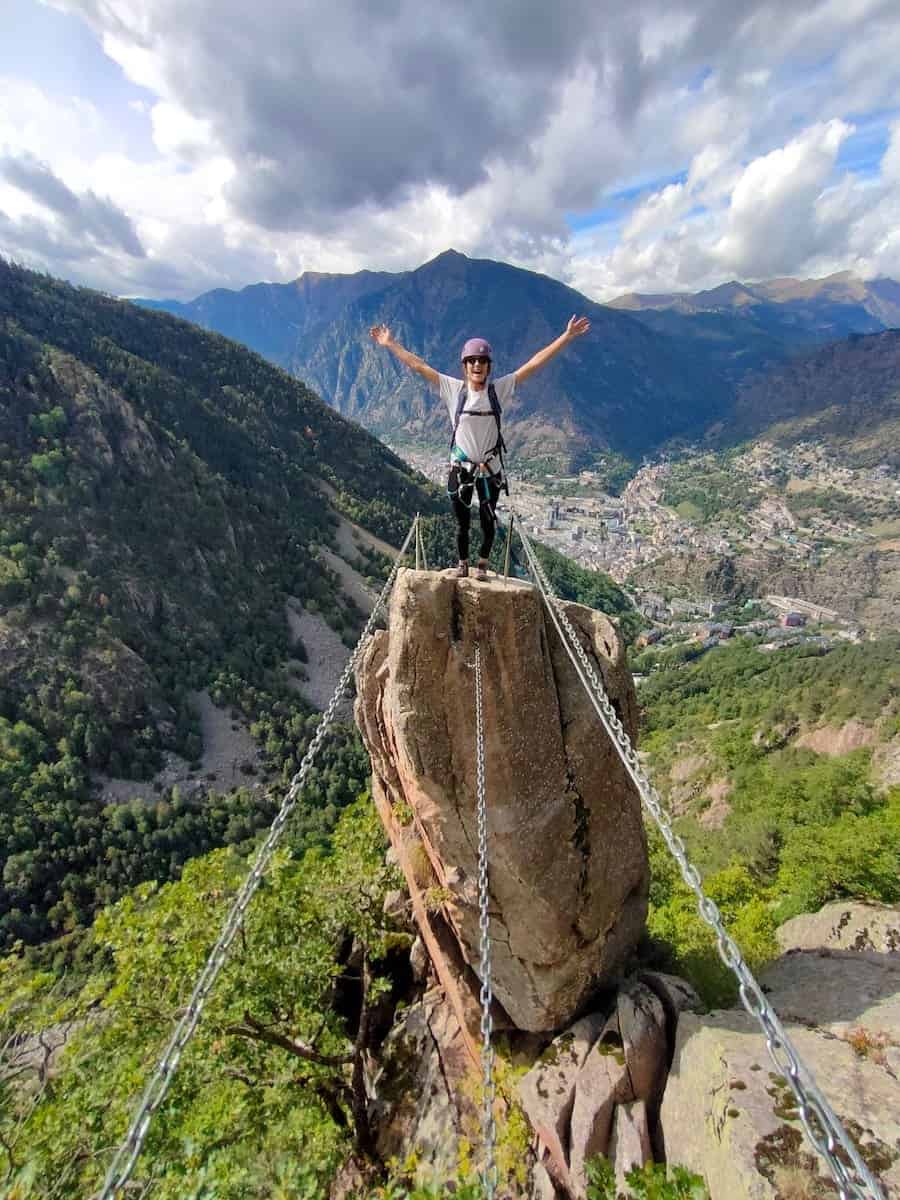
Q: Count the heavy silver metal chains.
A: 3